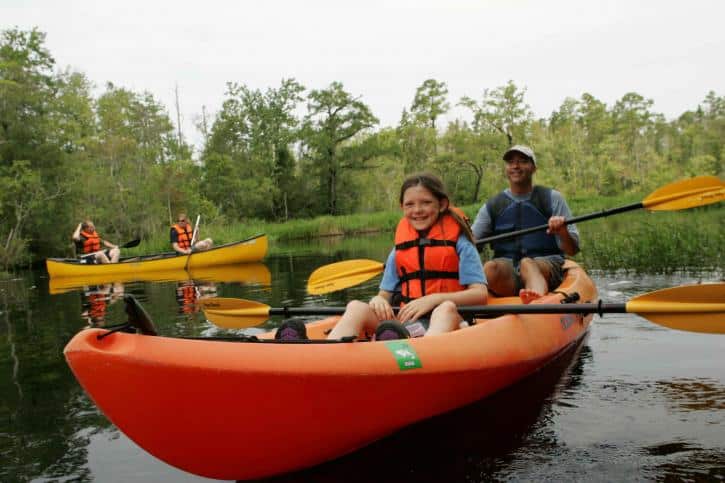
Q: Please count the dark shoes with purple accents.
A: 2